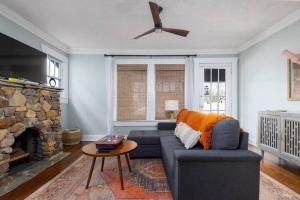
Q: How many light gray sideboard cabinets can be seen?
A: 1